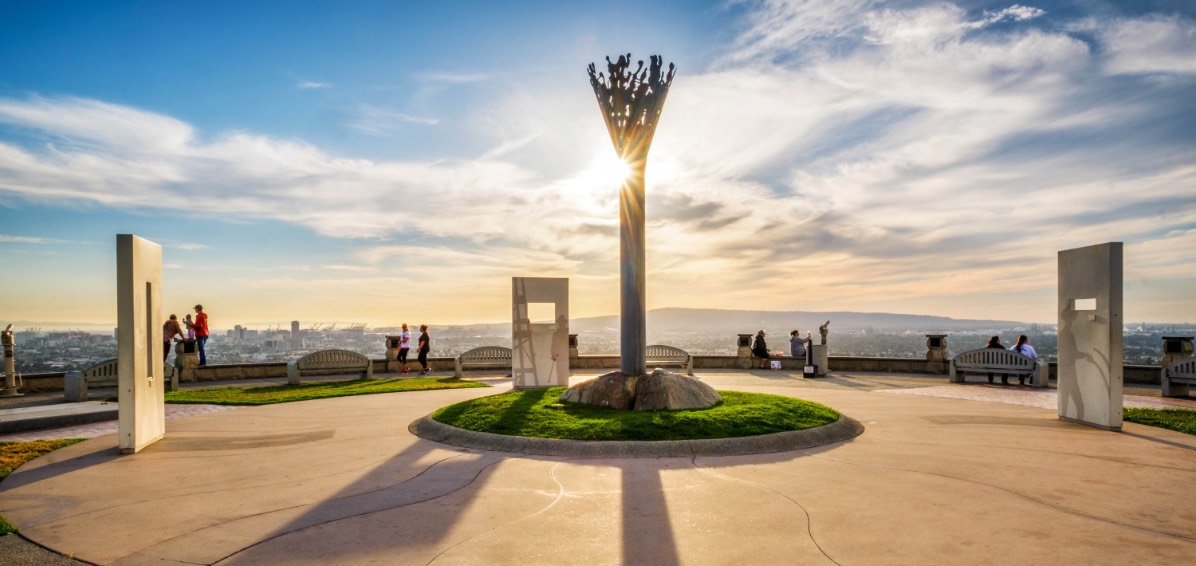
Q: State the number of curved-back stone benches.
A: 6